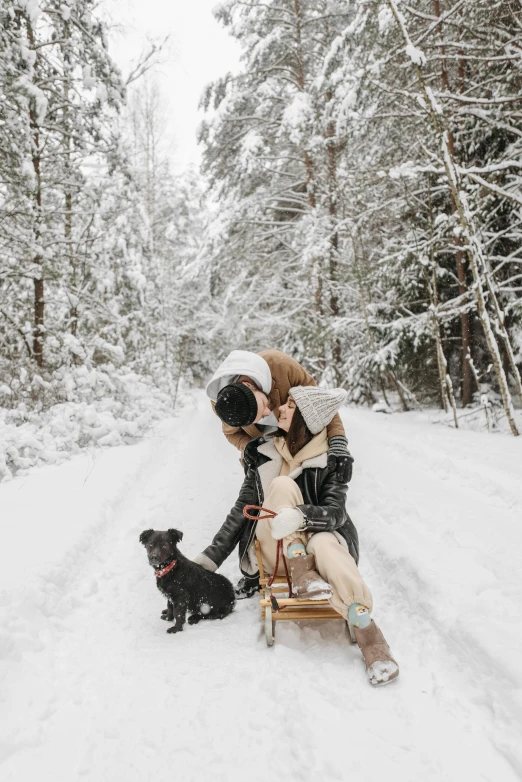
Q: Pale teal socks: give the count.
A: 2